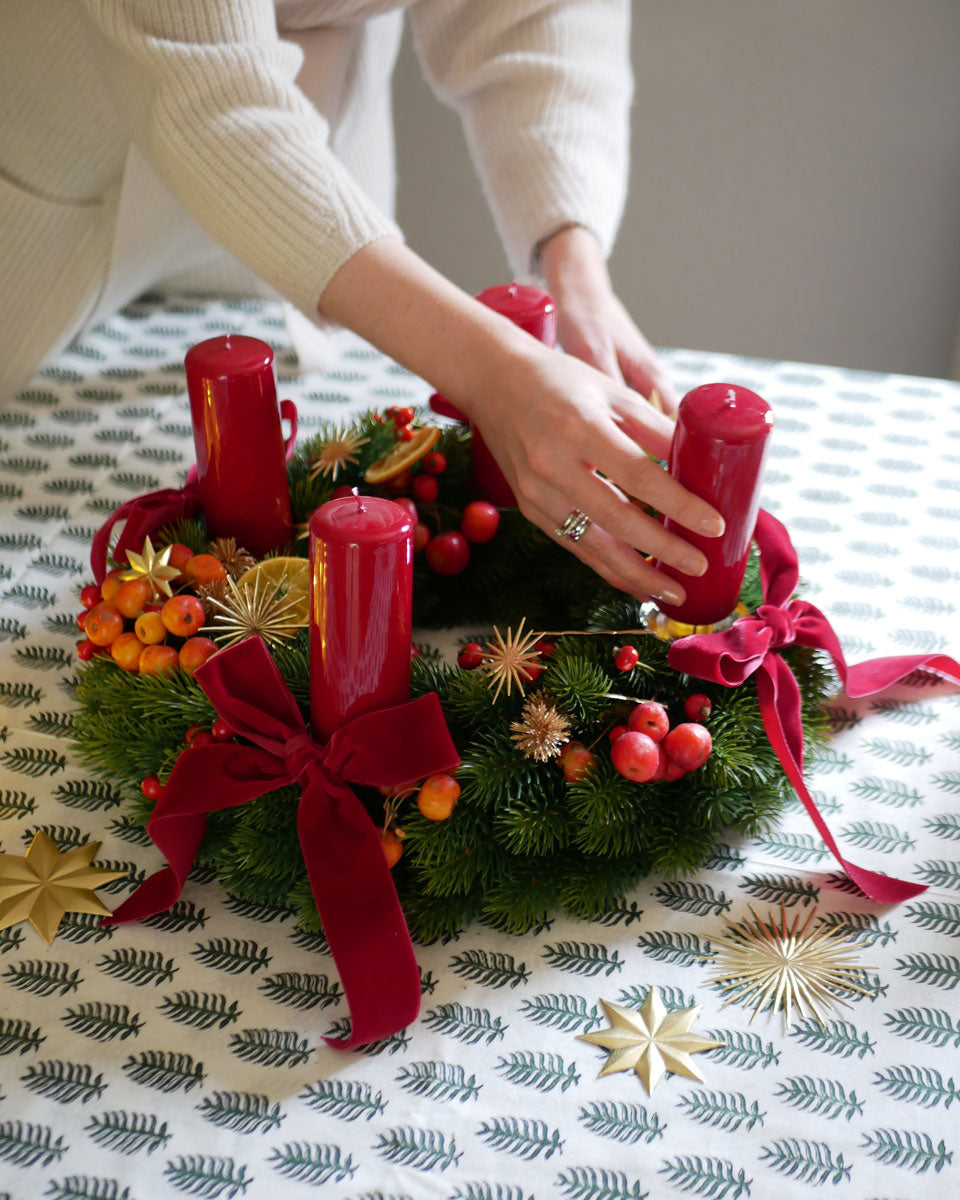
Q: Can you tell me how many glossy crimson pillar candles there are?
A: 4